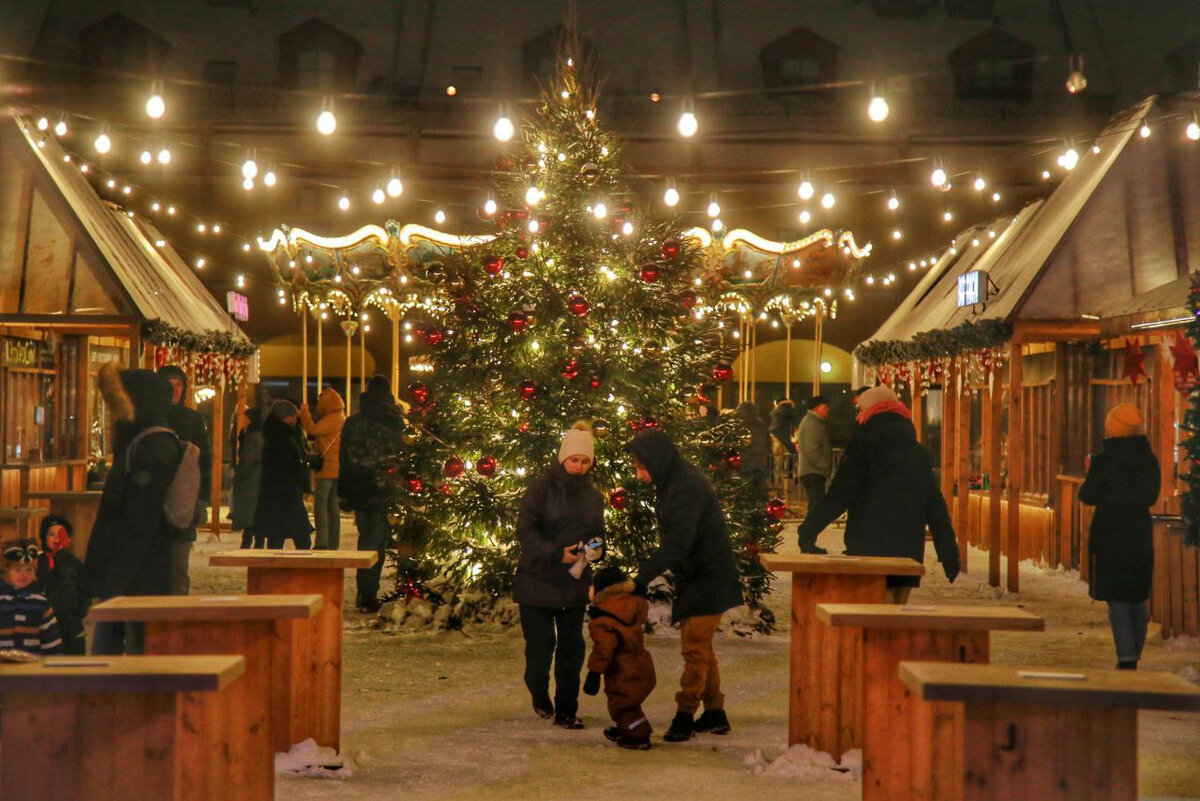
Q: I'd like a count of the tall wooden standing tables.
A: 6